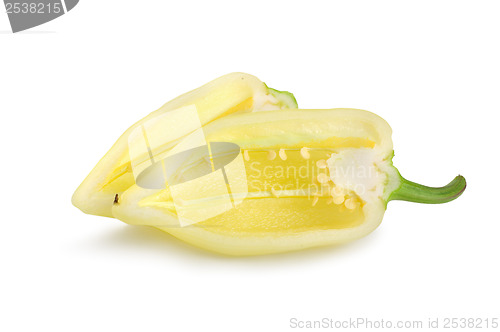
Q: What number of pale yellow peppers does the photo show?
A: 2